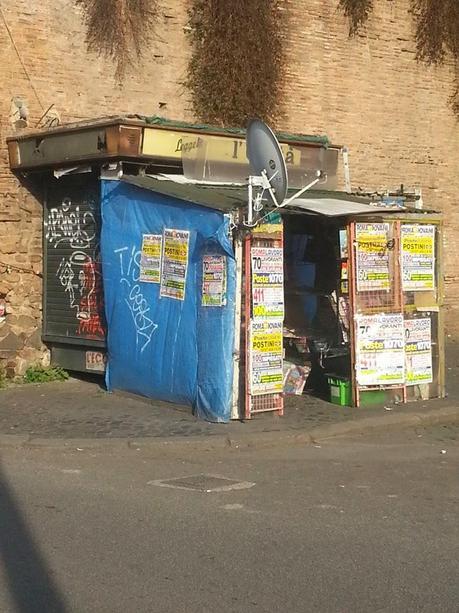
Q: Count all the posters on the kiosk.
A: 9